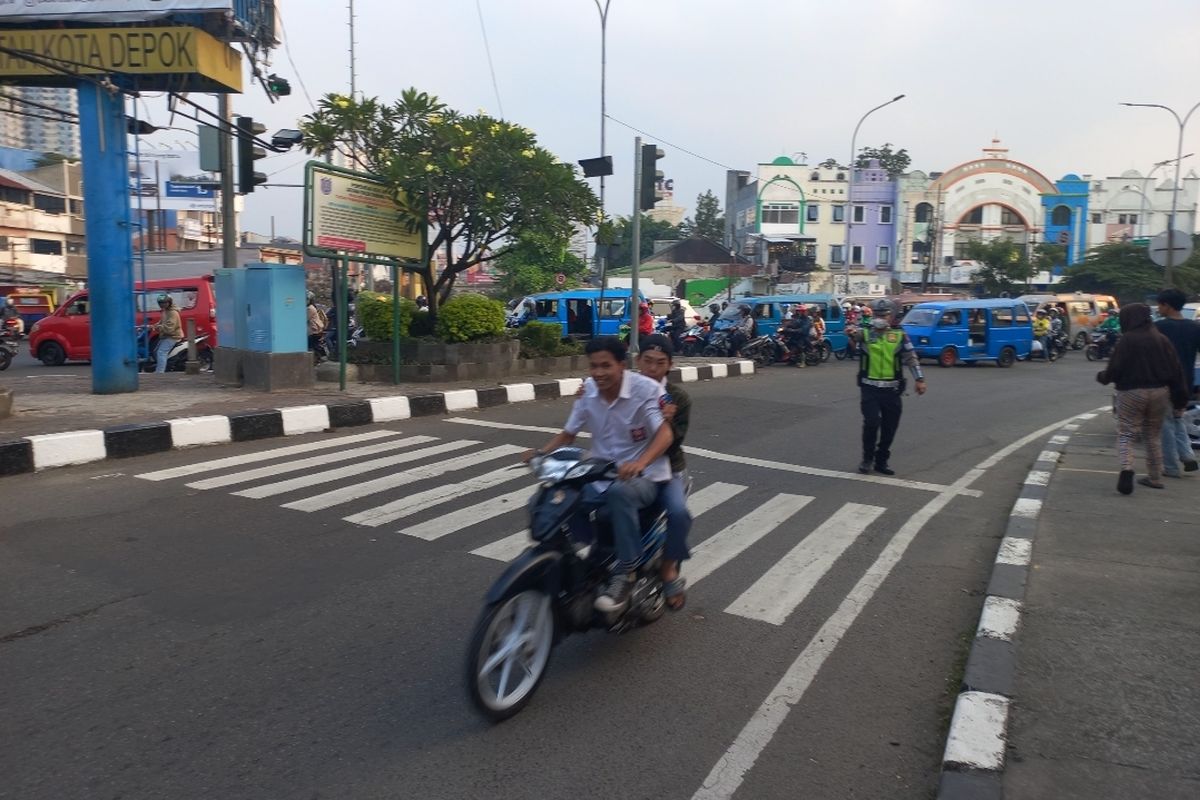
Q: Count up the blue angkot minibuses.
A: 3